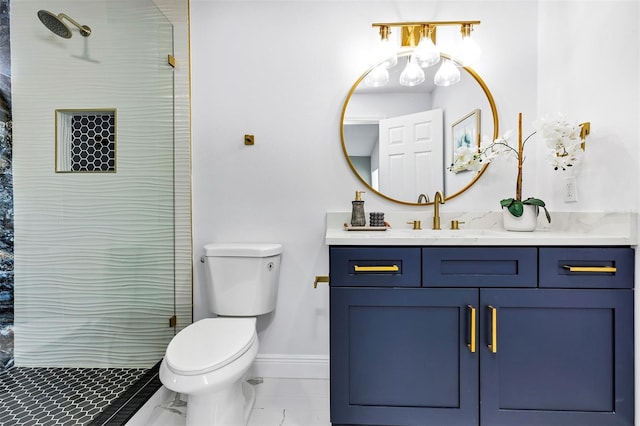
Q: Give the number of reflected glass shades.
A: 3